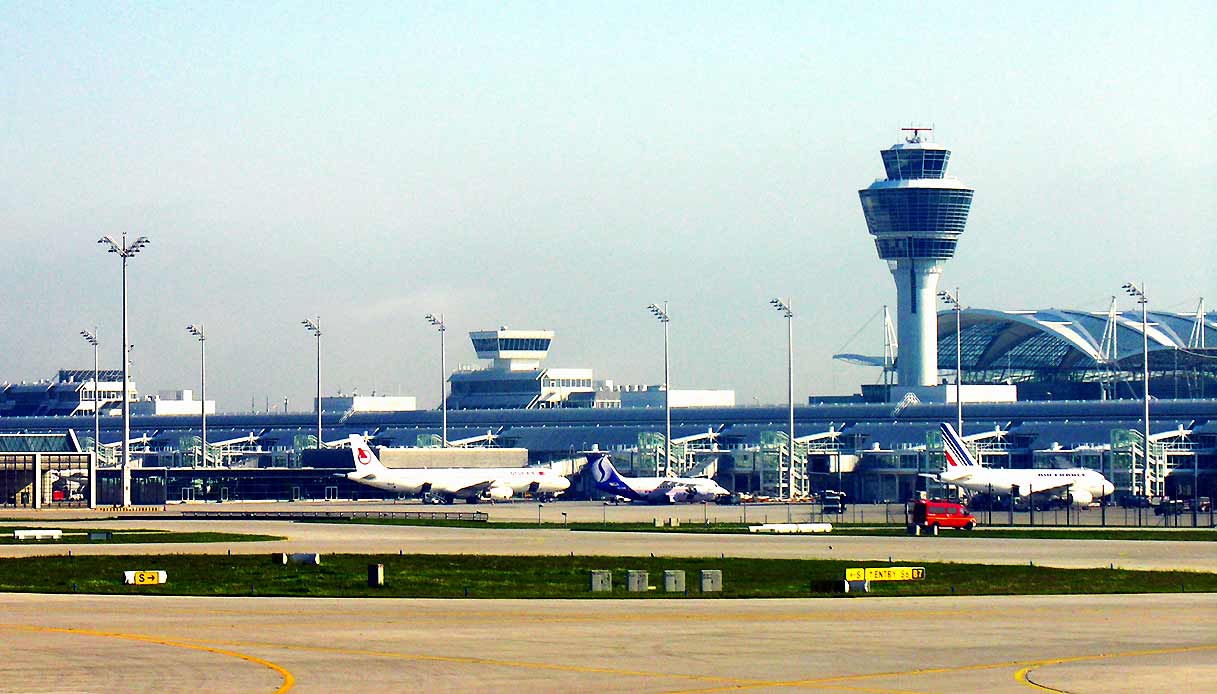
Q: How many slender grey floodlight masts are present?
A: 9